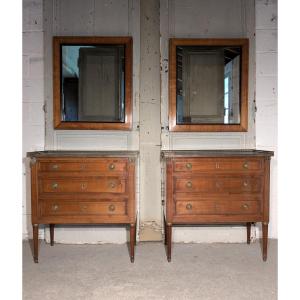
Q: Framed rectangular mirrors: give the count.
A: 2